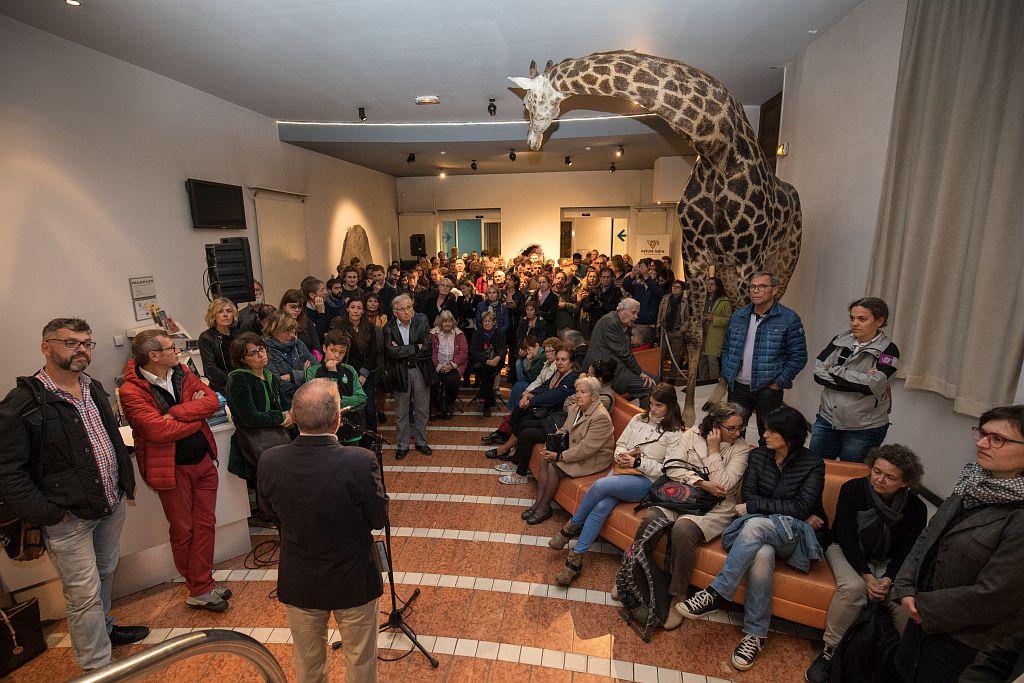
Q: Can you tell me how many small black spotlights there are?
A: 9